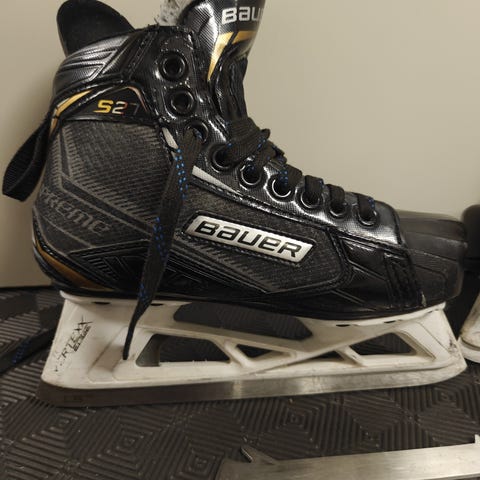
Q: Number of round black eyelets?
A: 9